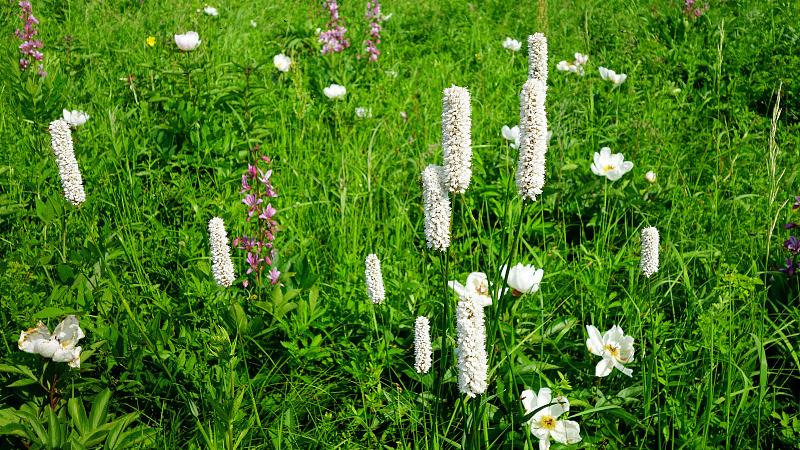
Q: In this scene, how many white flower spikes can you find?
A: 10